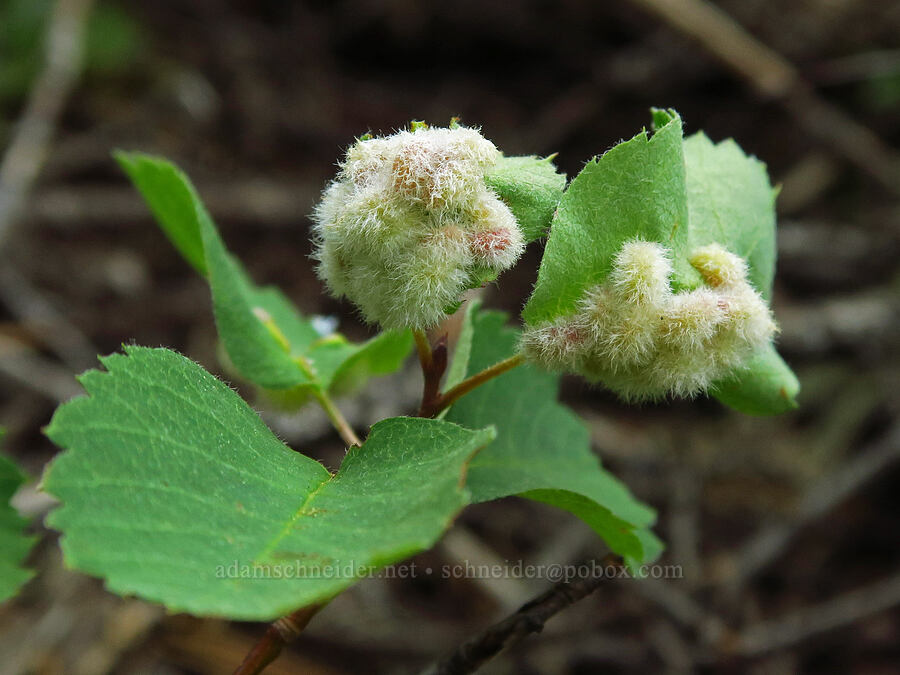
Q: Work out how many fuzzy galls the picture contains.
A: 2